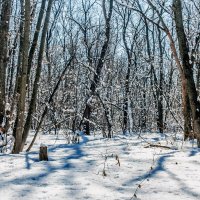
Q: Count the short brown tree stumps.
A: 1